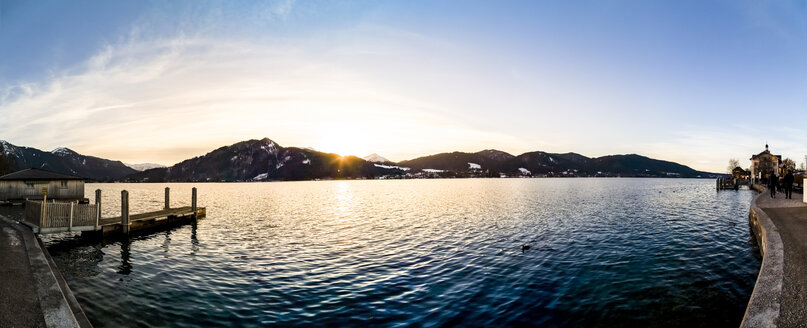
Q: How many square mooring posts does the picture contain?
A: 4